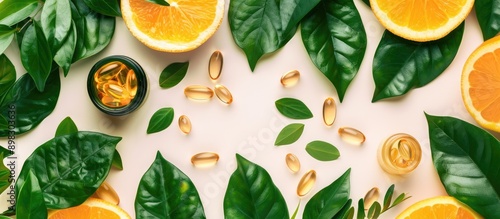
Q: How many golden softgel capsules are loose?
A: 12